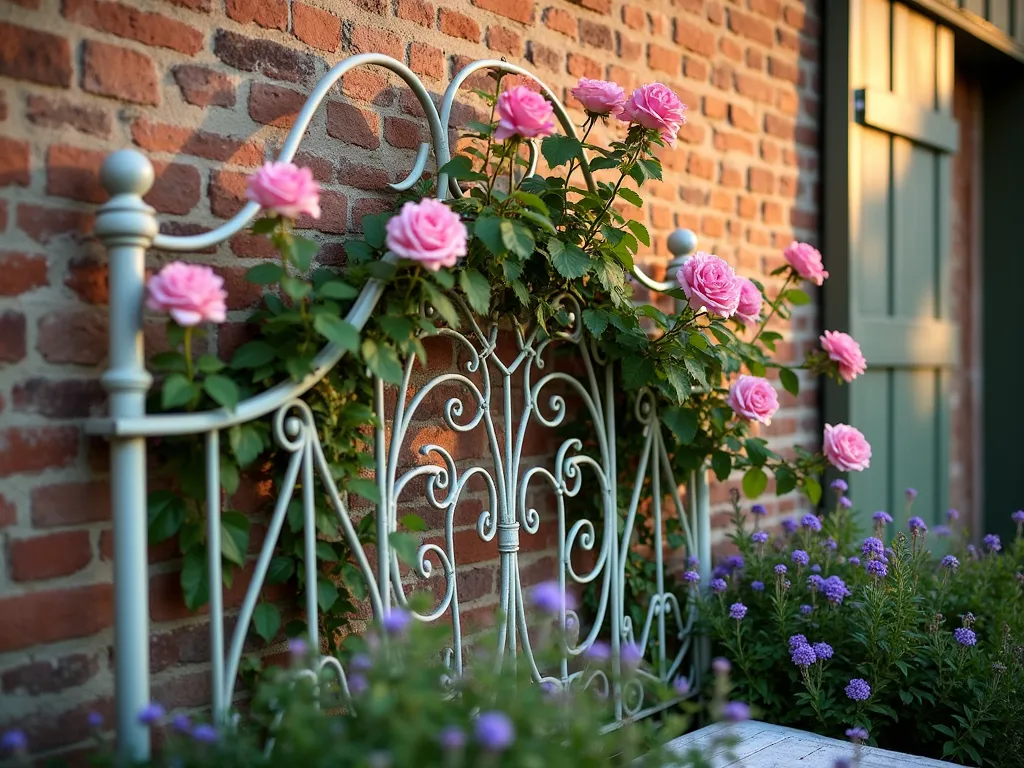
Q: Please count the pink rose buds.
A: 12